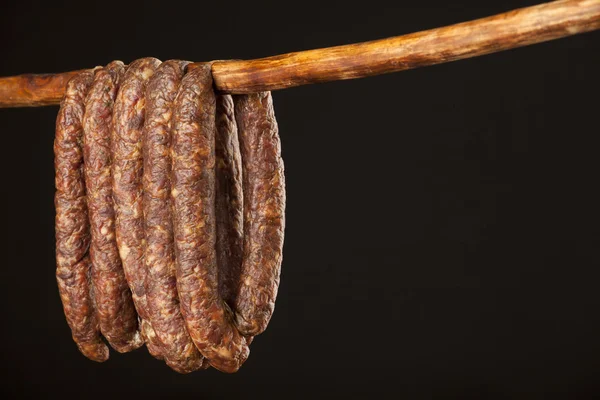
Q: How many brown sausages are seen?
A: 7